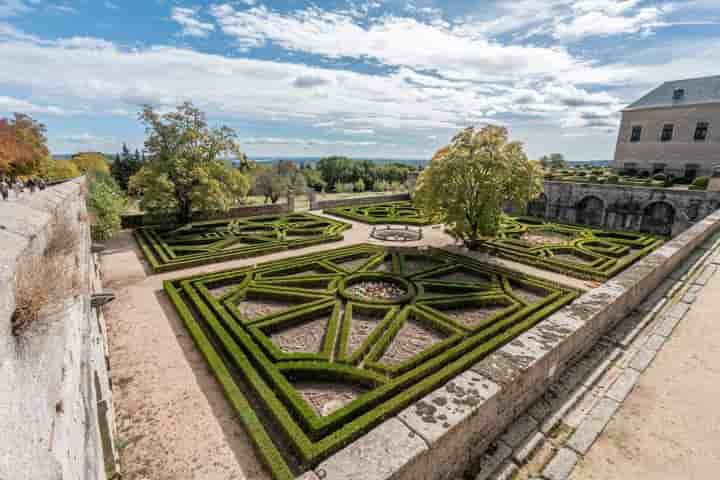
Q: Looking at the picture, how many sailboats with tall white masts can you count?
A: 0